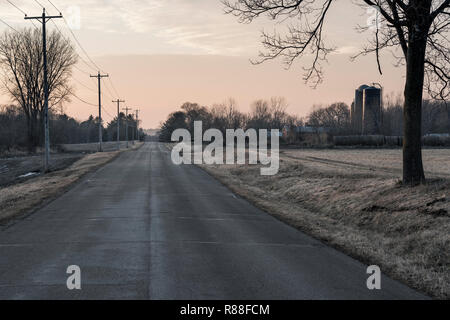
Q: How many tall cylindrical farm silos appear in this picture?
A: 2